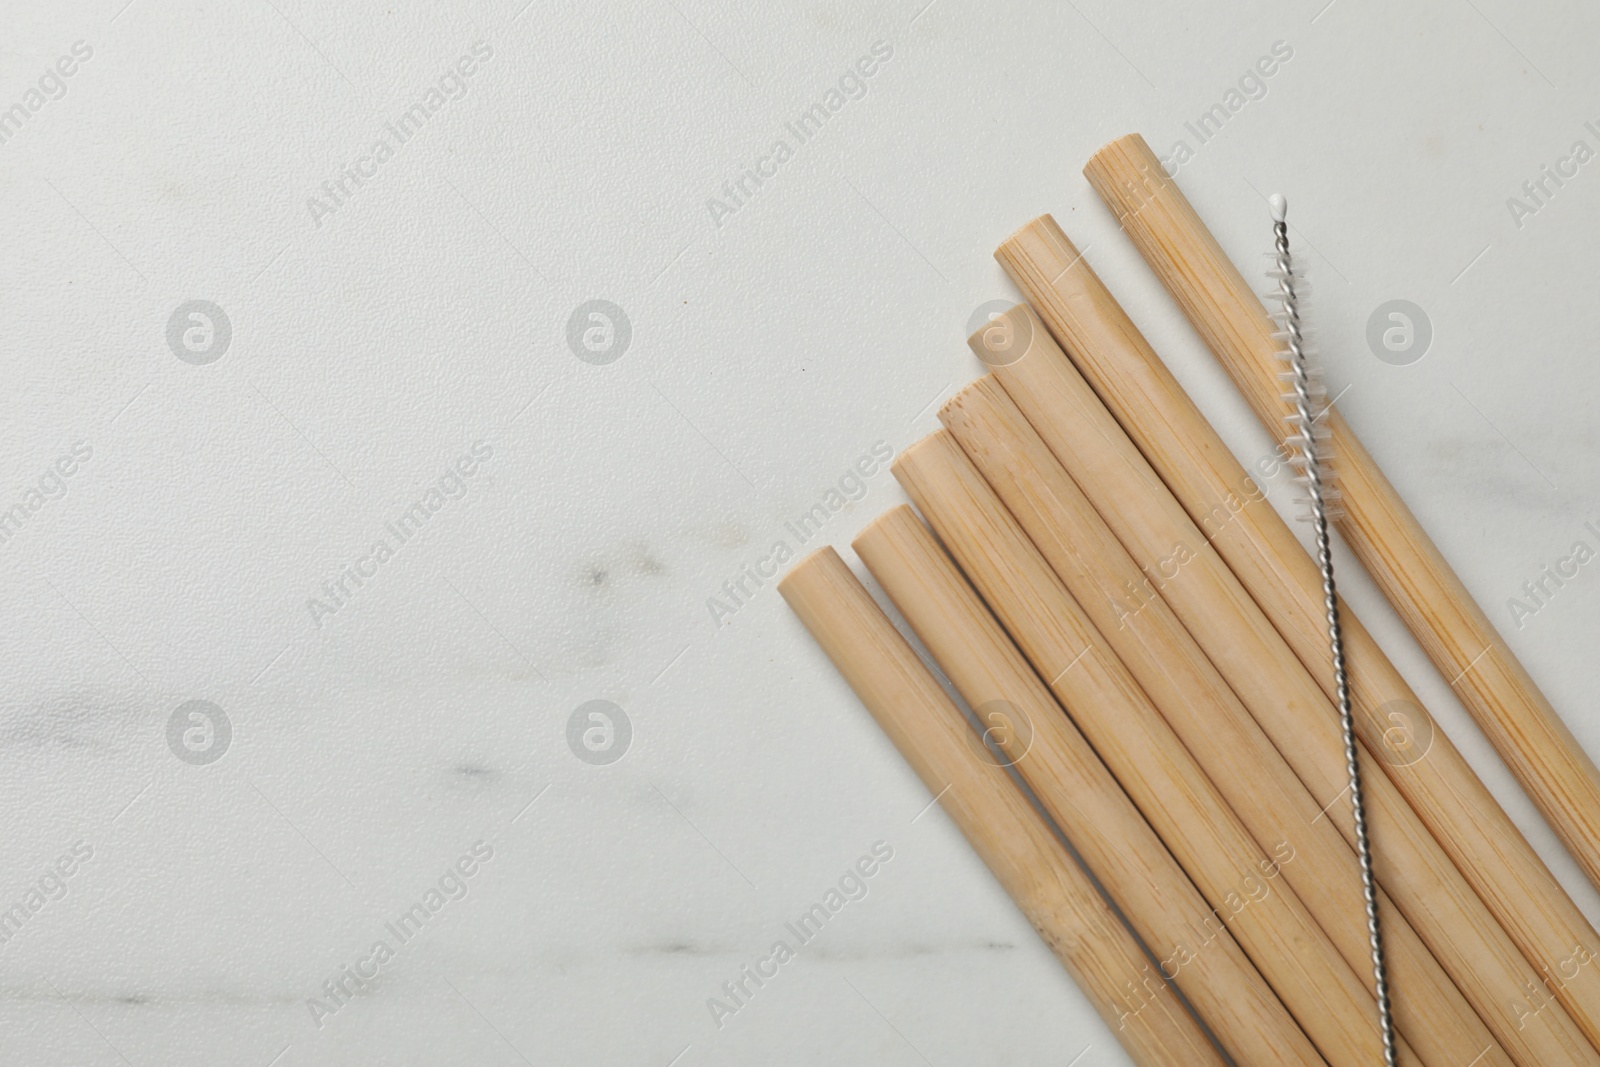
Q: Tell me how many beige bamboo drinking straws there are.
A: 7